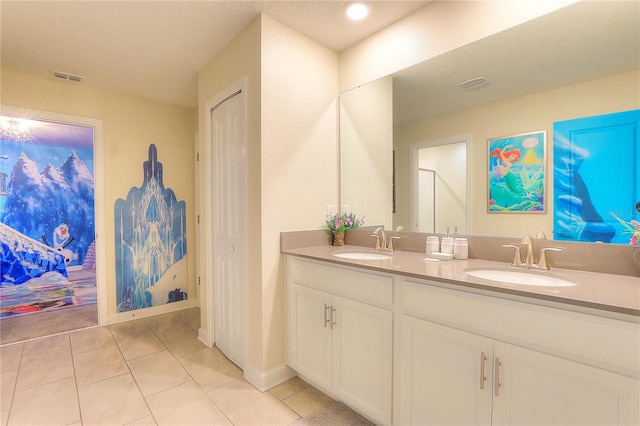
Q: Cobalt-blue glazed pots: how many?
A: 0